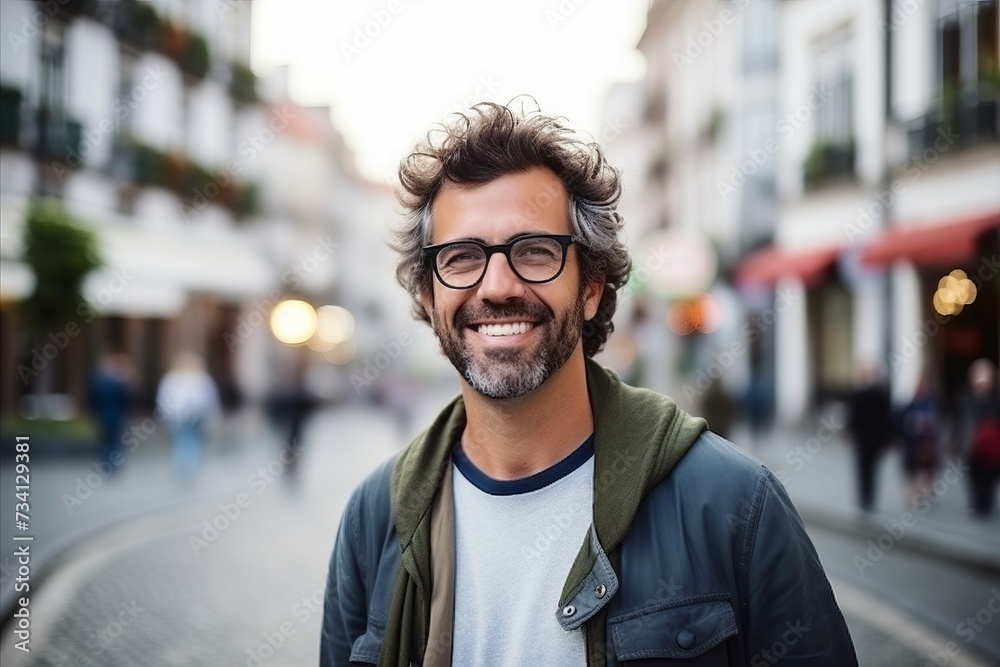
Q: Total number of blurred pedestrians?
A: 6